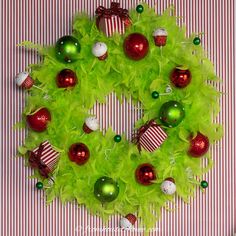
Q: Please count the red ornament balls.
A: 7